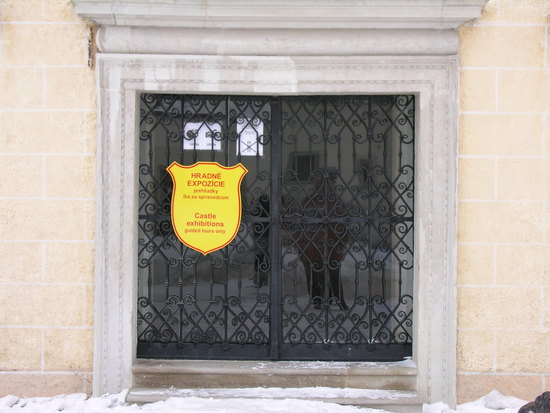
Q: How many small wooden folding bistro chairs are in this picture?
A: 0